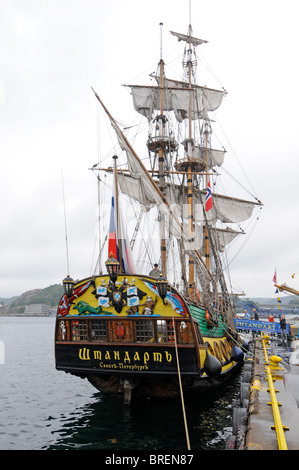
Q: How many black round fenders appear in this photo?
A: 2